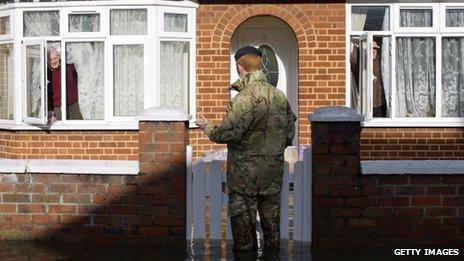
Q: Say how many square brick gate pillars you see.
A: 2